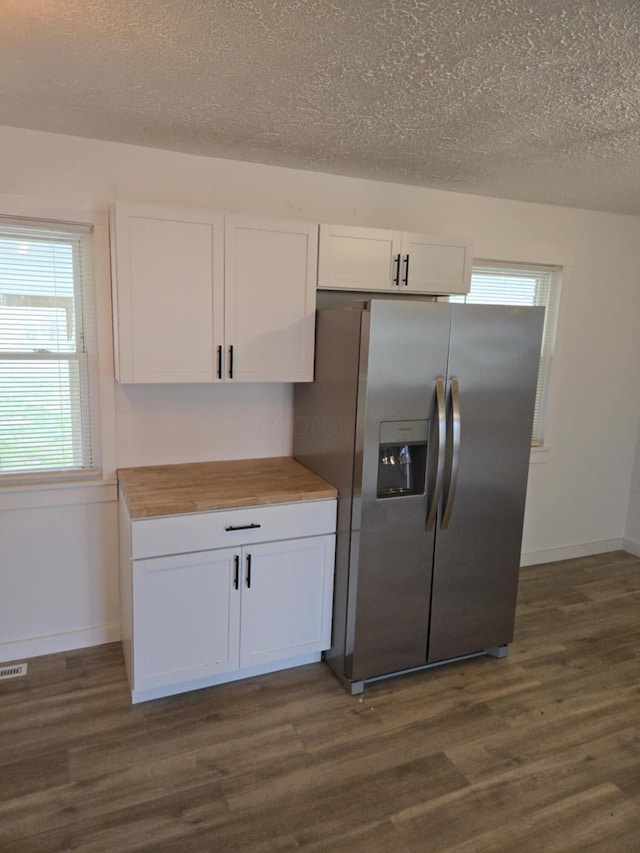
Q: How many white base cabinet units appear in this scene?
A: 1